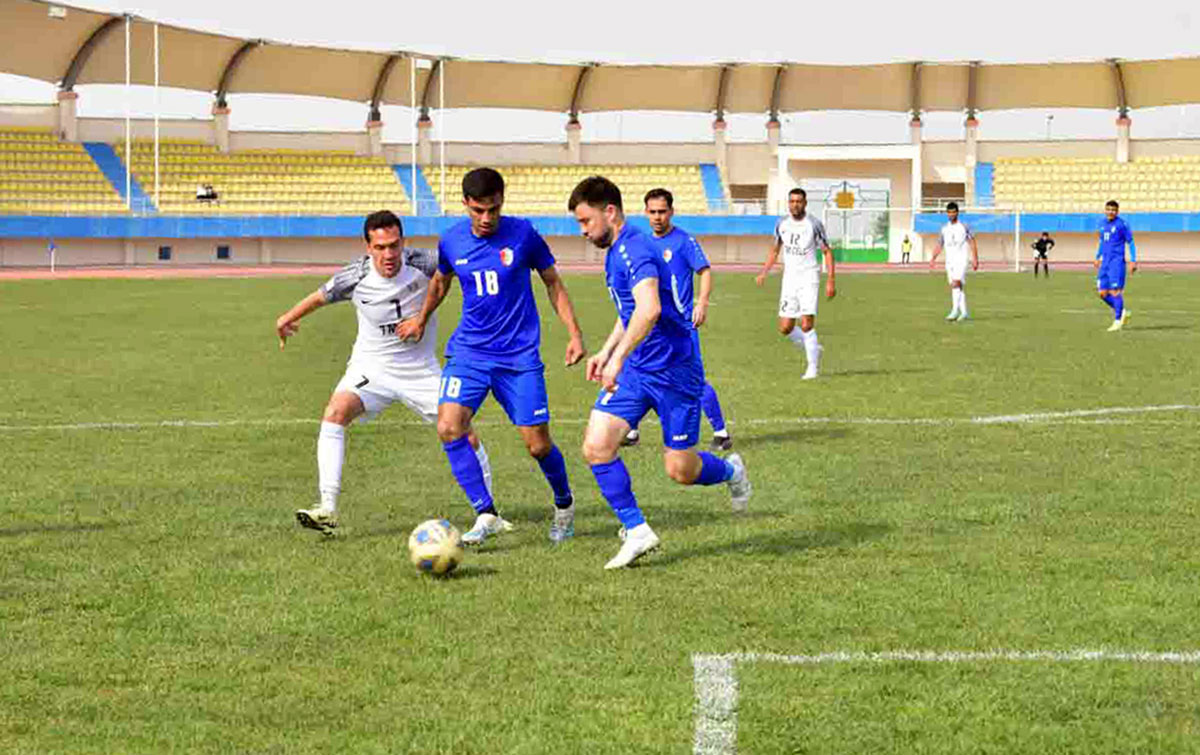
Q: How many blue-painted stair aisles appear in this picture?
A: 4